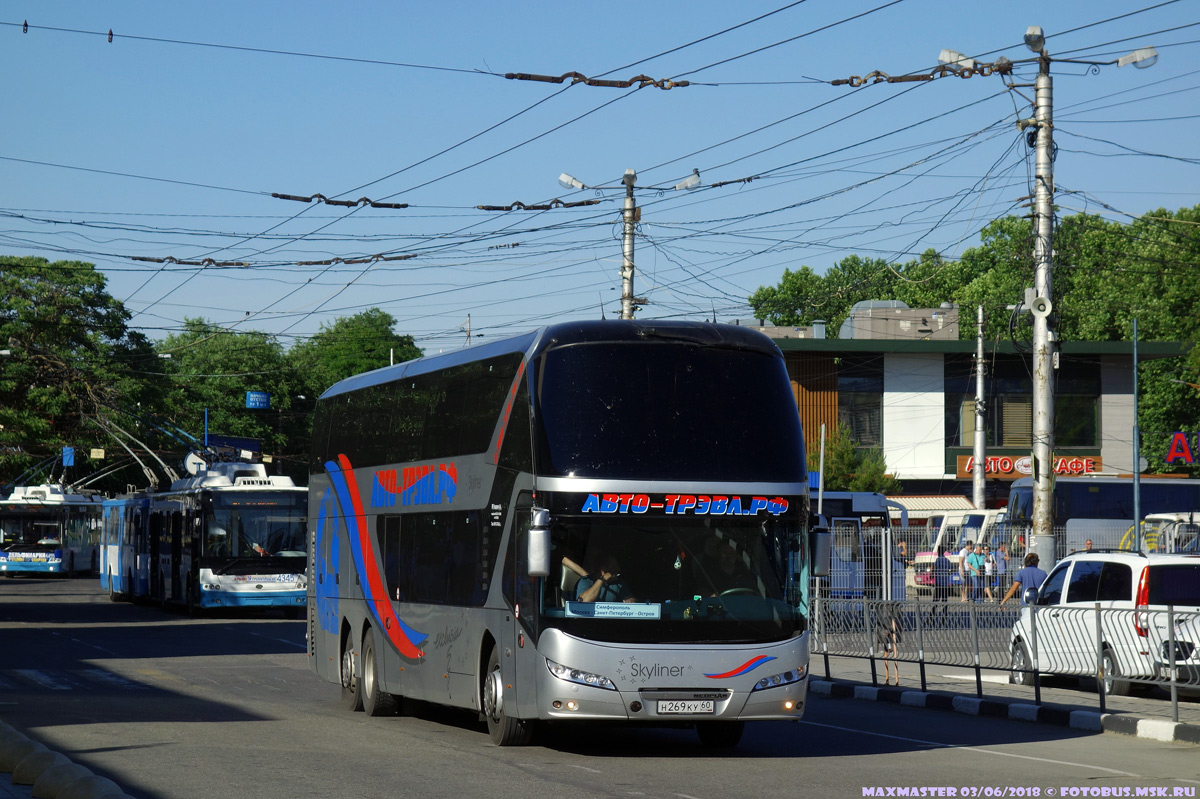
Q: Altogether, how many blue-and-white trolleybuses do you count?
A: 3